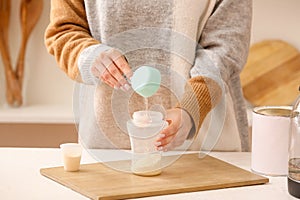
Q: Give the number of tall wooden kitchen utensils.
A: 2